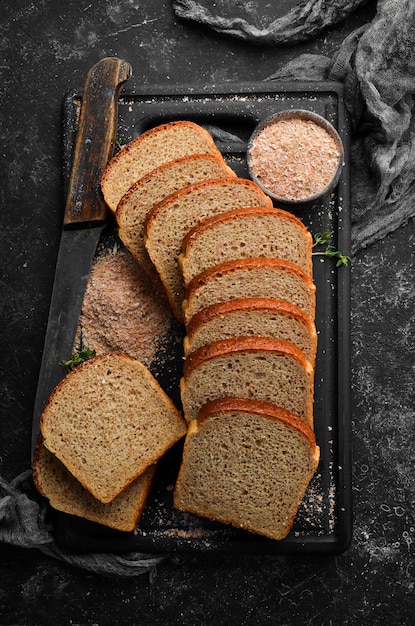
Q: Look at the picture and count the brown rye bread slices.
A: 10